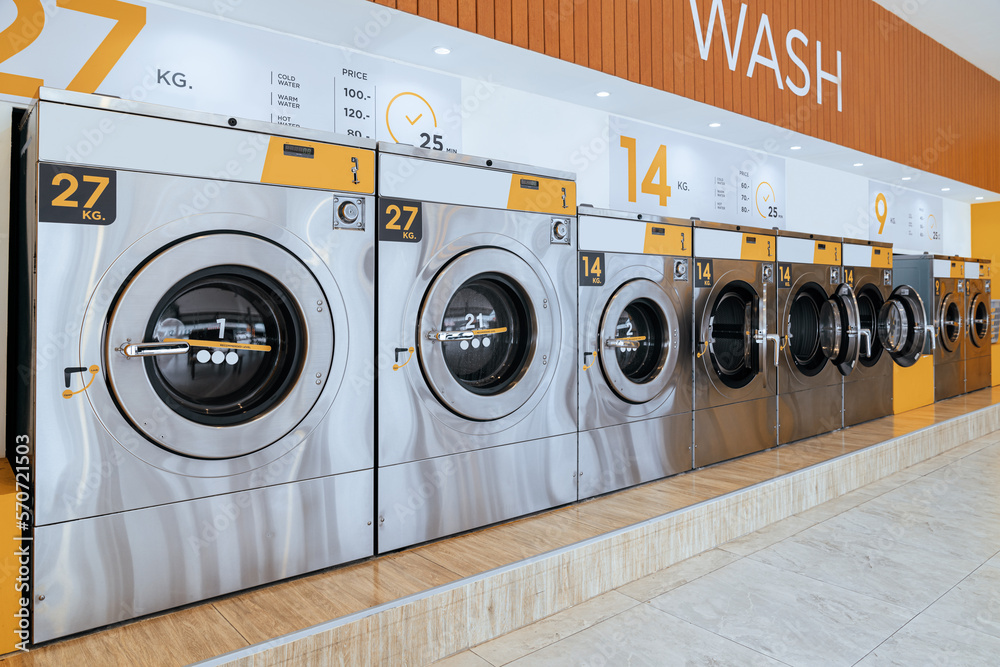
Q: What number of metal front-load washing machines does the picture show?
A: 8